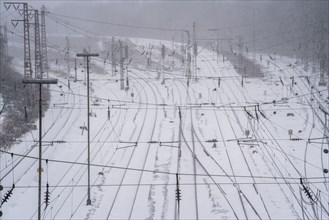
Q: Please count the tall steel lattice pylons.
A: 3